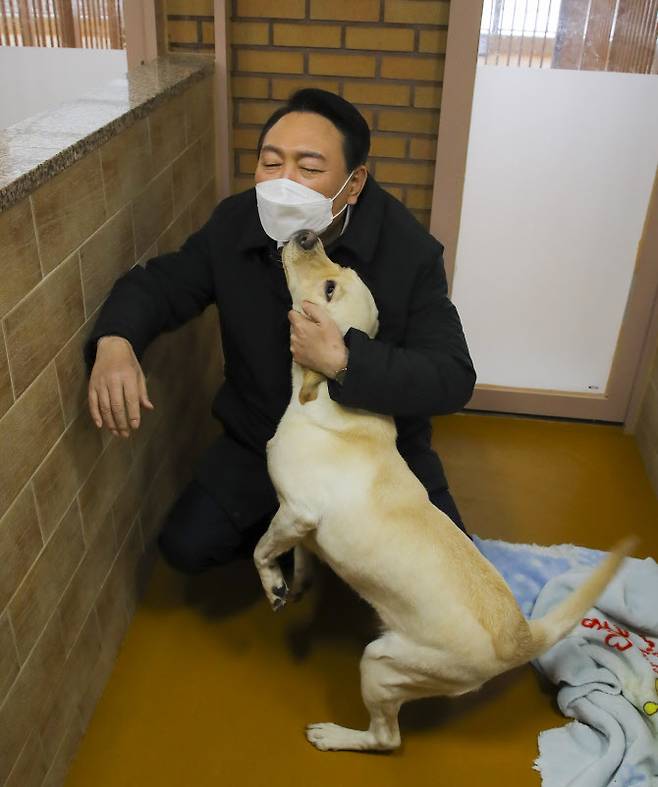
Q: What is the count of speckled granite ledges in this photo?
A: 1